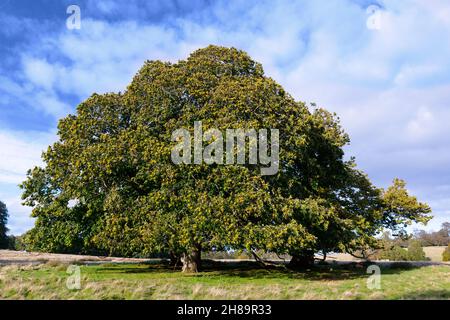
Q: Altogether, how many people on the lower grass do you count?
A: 0